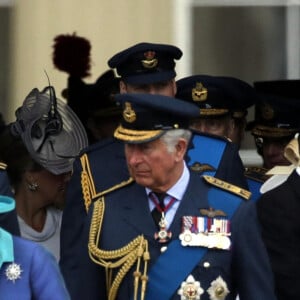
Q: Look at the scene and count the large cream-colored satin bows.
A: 1